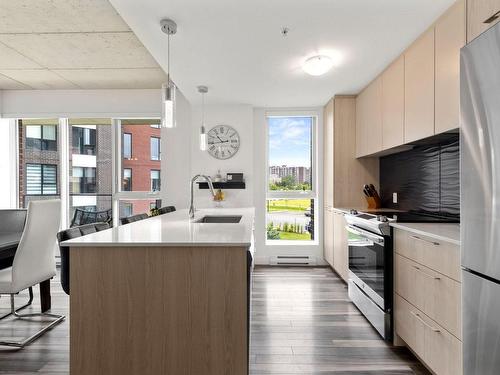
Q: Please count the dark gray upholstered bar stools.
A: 3